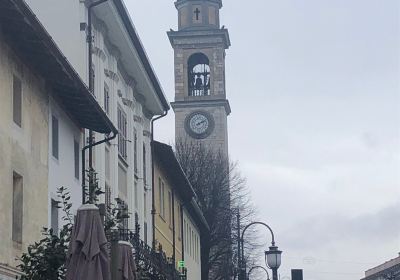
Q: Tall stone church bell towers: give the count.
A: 1